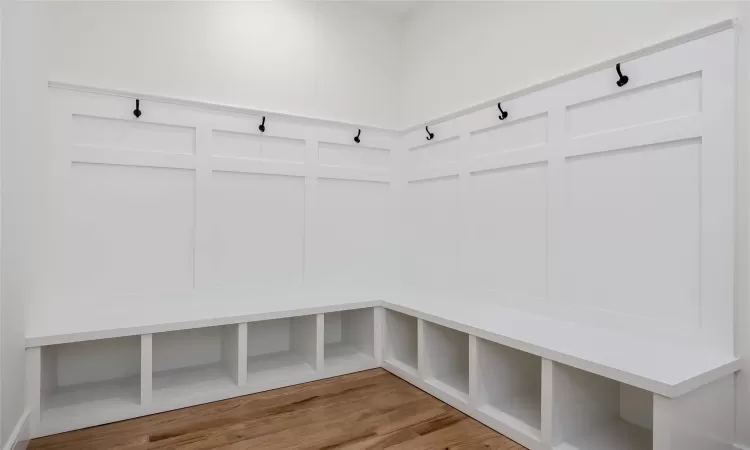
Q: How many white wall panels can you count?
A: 12